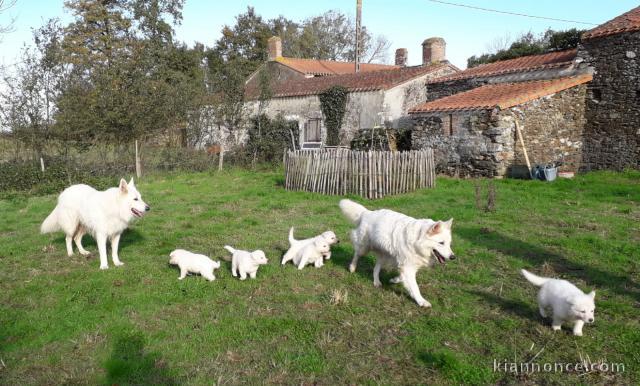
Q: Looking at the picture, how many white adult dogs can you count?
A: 2